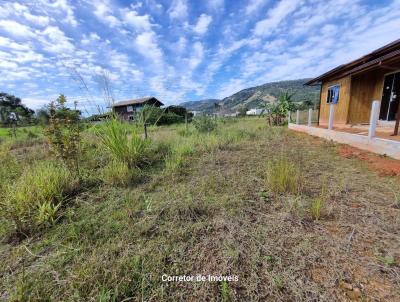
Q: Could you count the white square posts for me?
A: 5